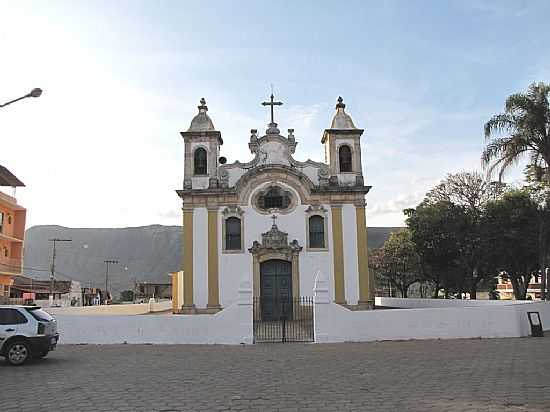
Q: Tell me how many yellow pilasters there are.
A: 4